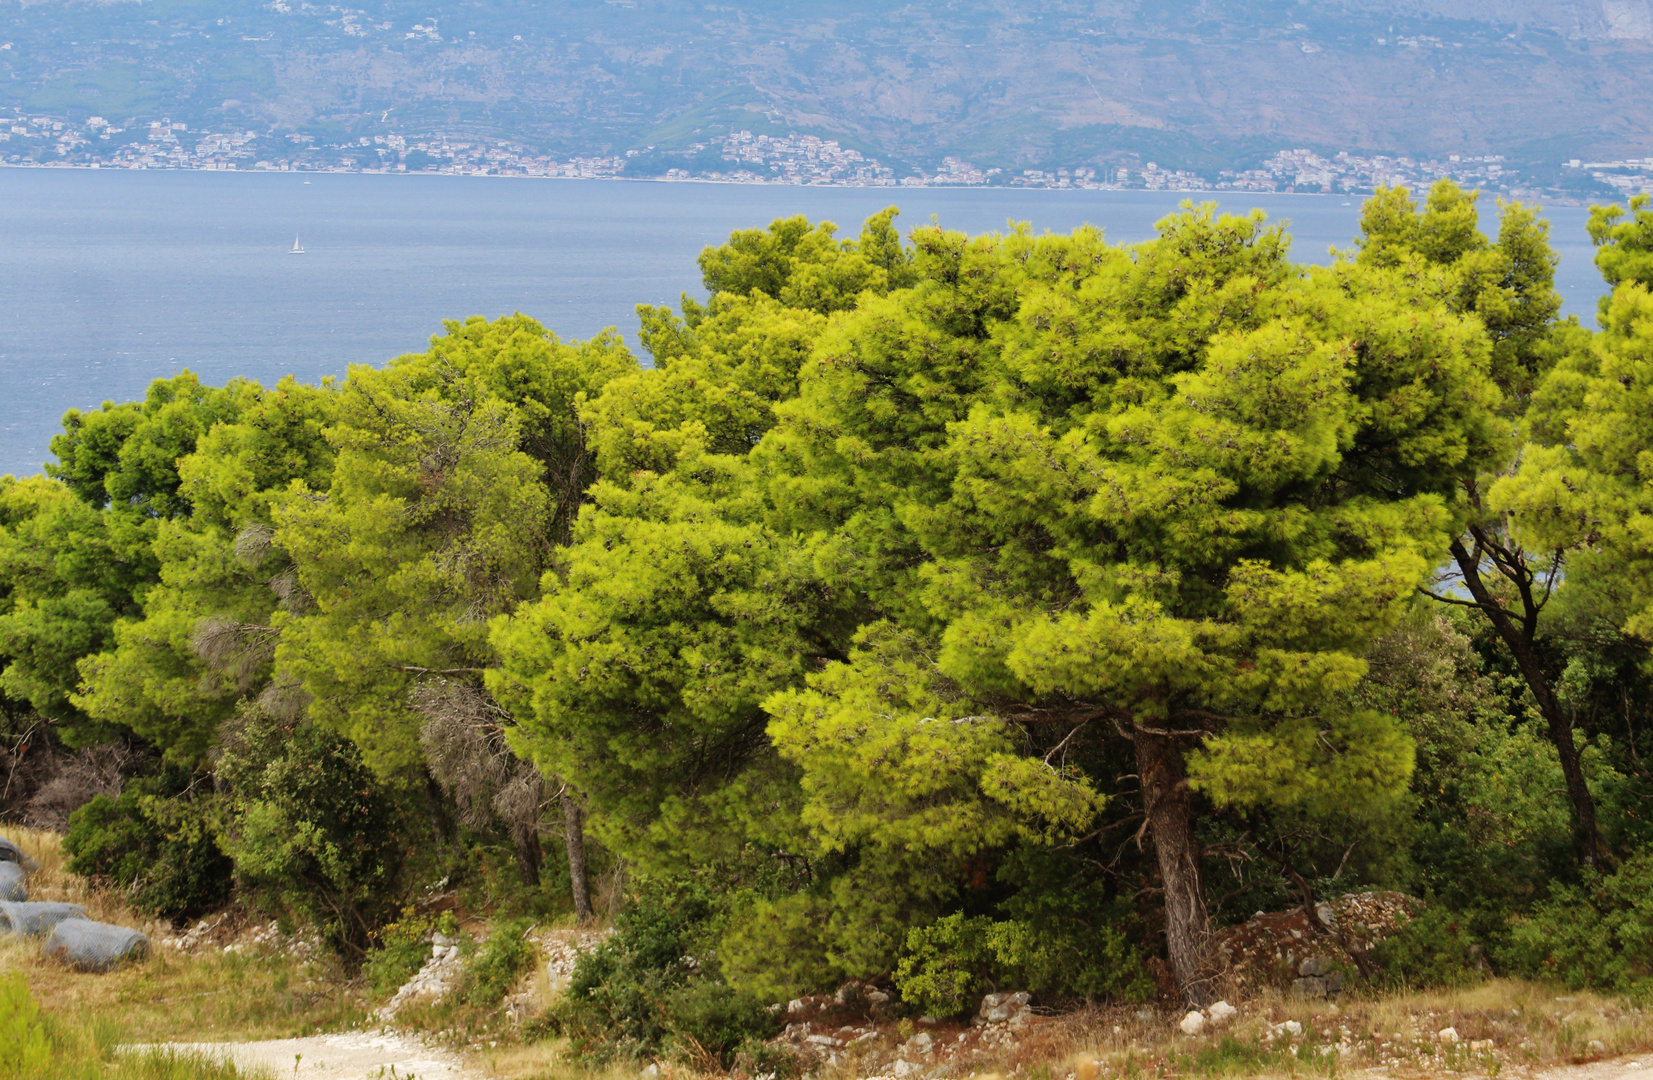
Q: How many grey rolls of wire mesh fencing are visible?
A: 4